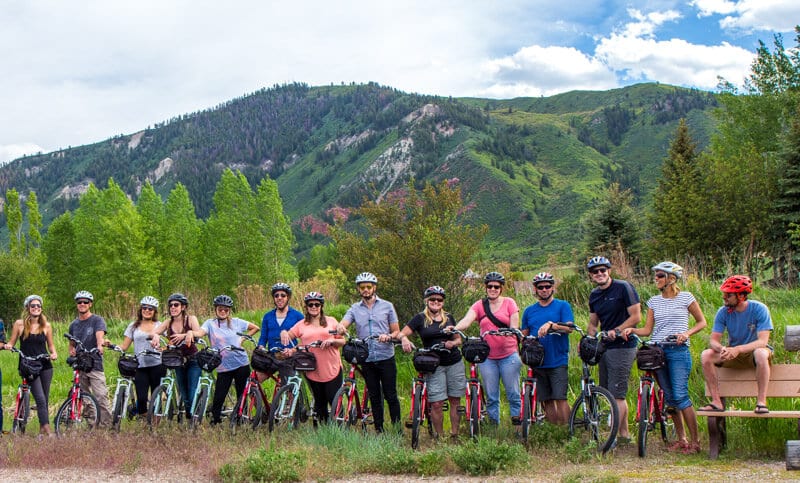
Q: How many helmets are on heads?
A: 14